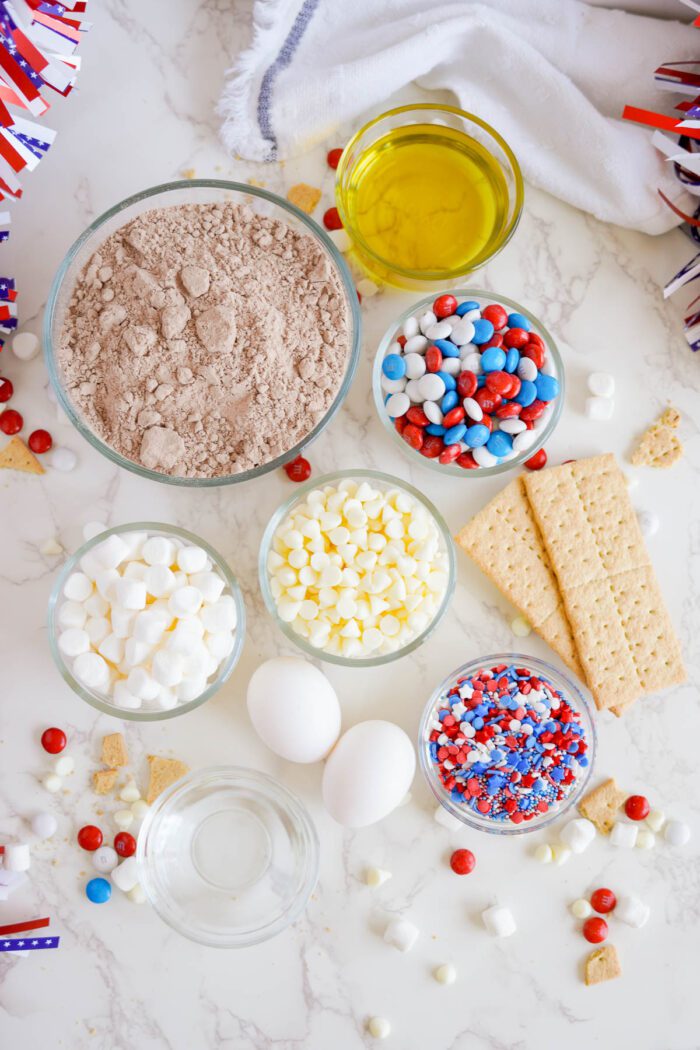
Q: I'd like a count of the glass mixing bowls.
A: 7